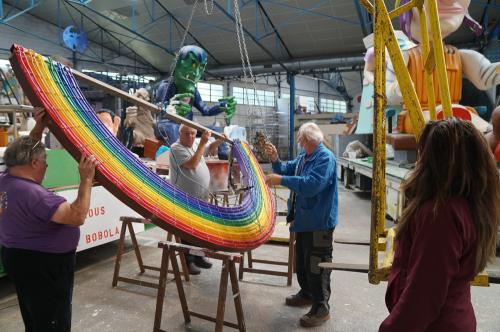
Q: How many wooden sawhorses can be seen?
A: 3